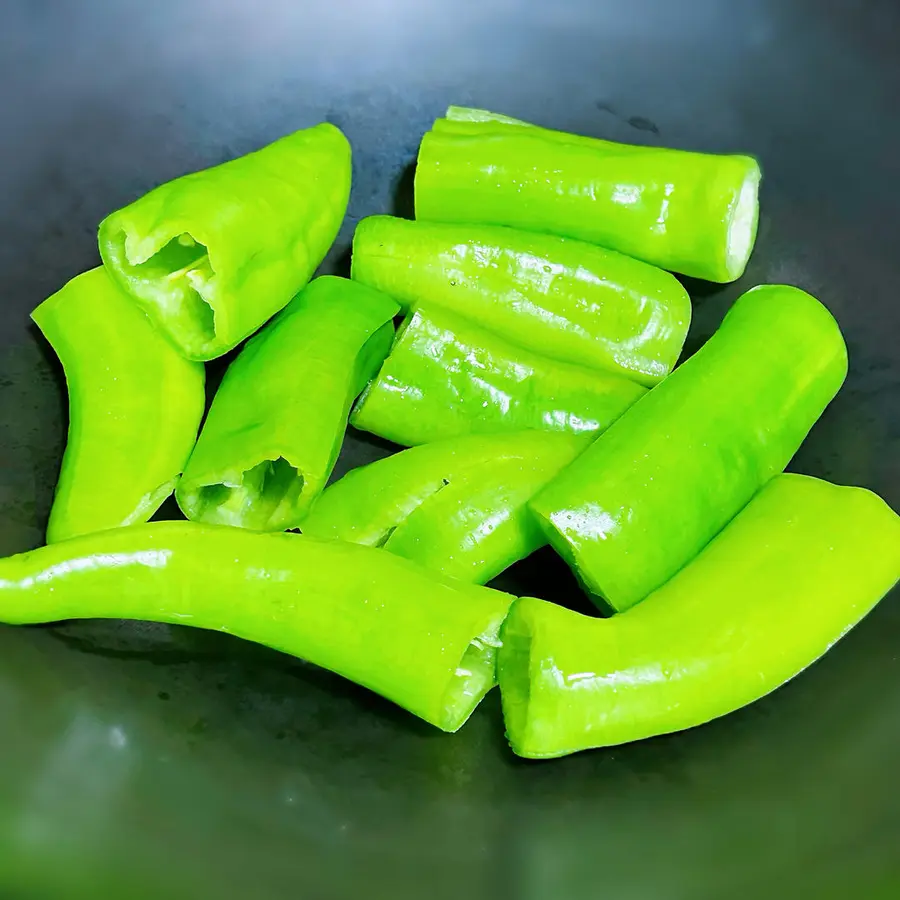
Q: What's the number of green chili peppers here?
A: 10